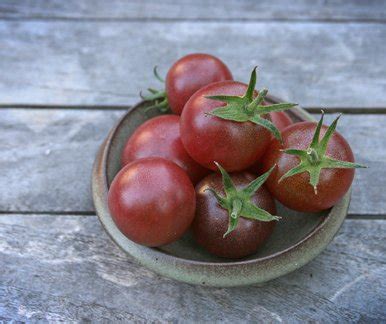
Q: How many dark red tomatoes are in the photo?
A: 7